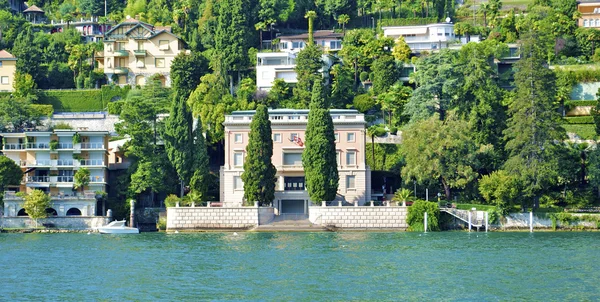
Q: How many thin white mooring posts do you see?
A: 4